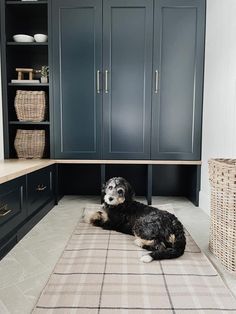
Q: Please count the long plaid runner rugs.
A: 1